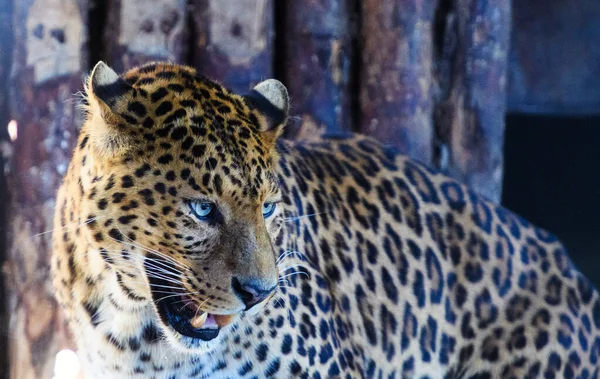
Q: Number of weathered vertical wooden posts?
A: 6